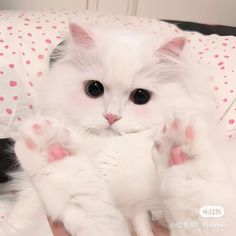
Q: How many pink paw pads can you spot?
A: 10